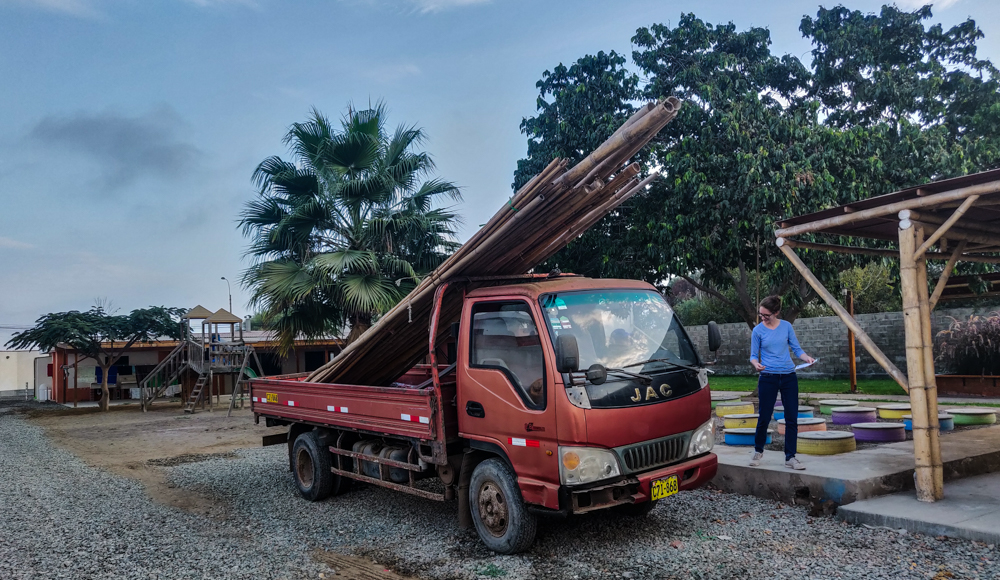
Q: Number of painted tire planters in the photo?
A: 14